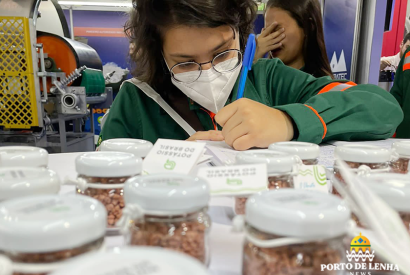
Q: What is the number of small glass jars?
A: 13